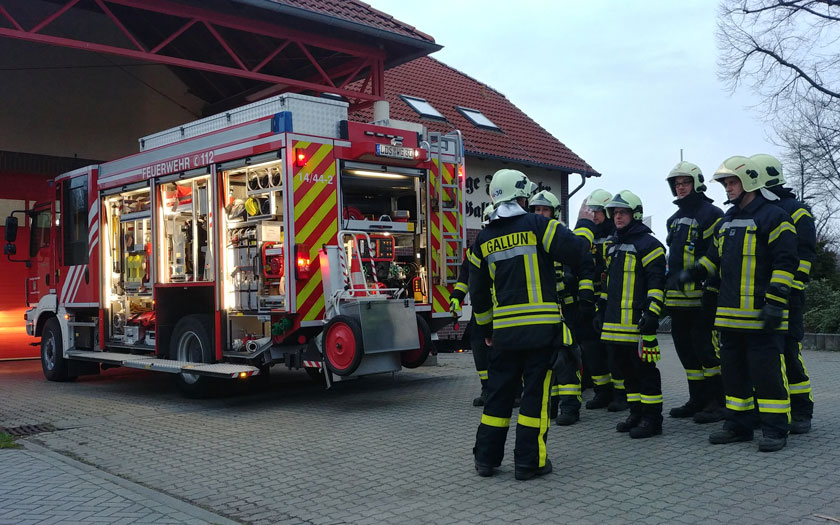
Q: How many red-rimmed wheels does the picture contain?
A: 2